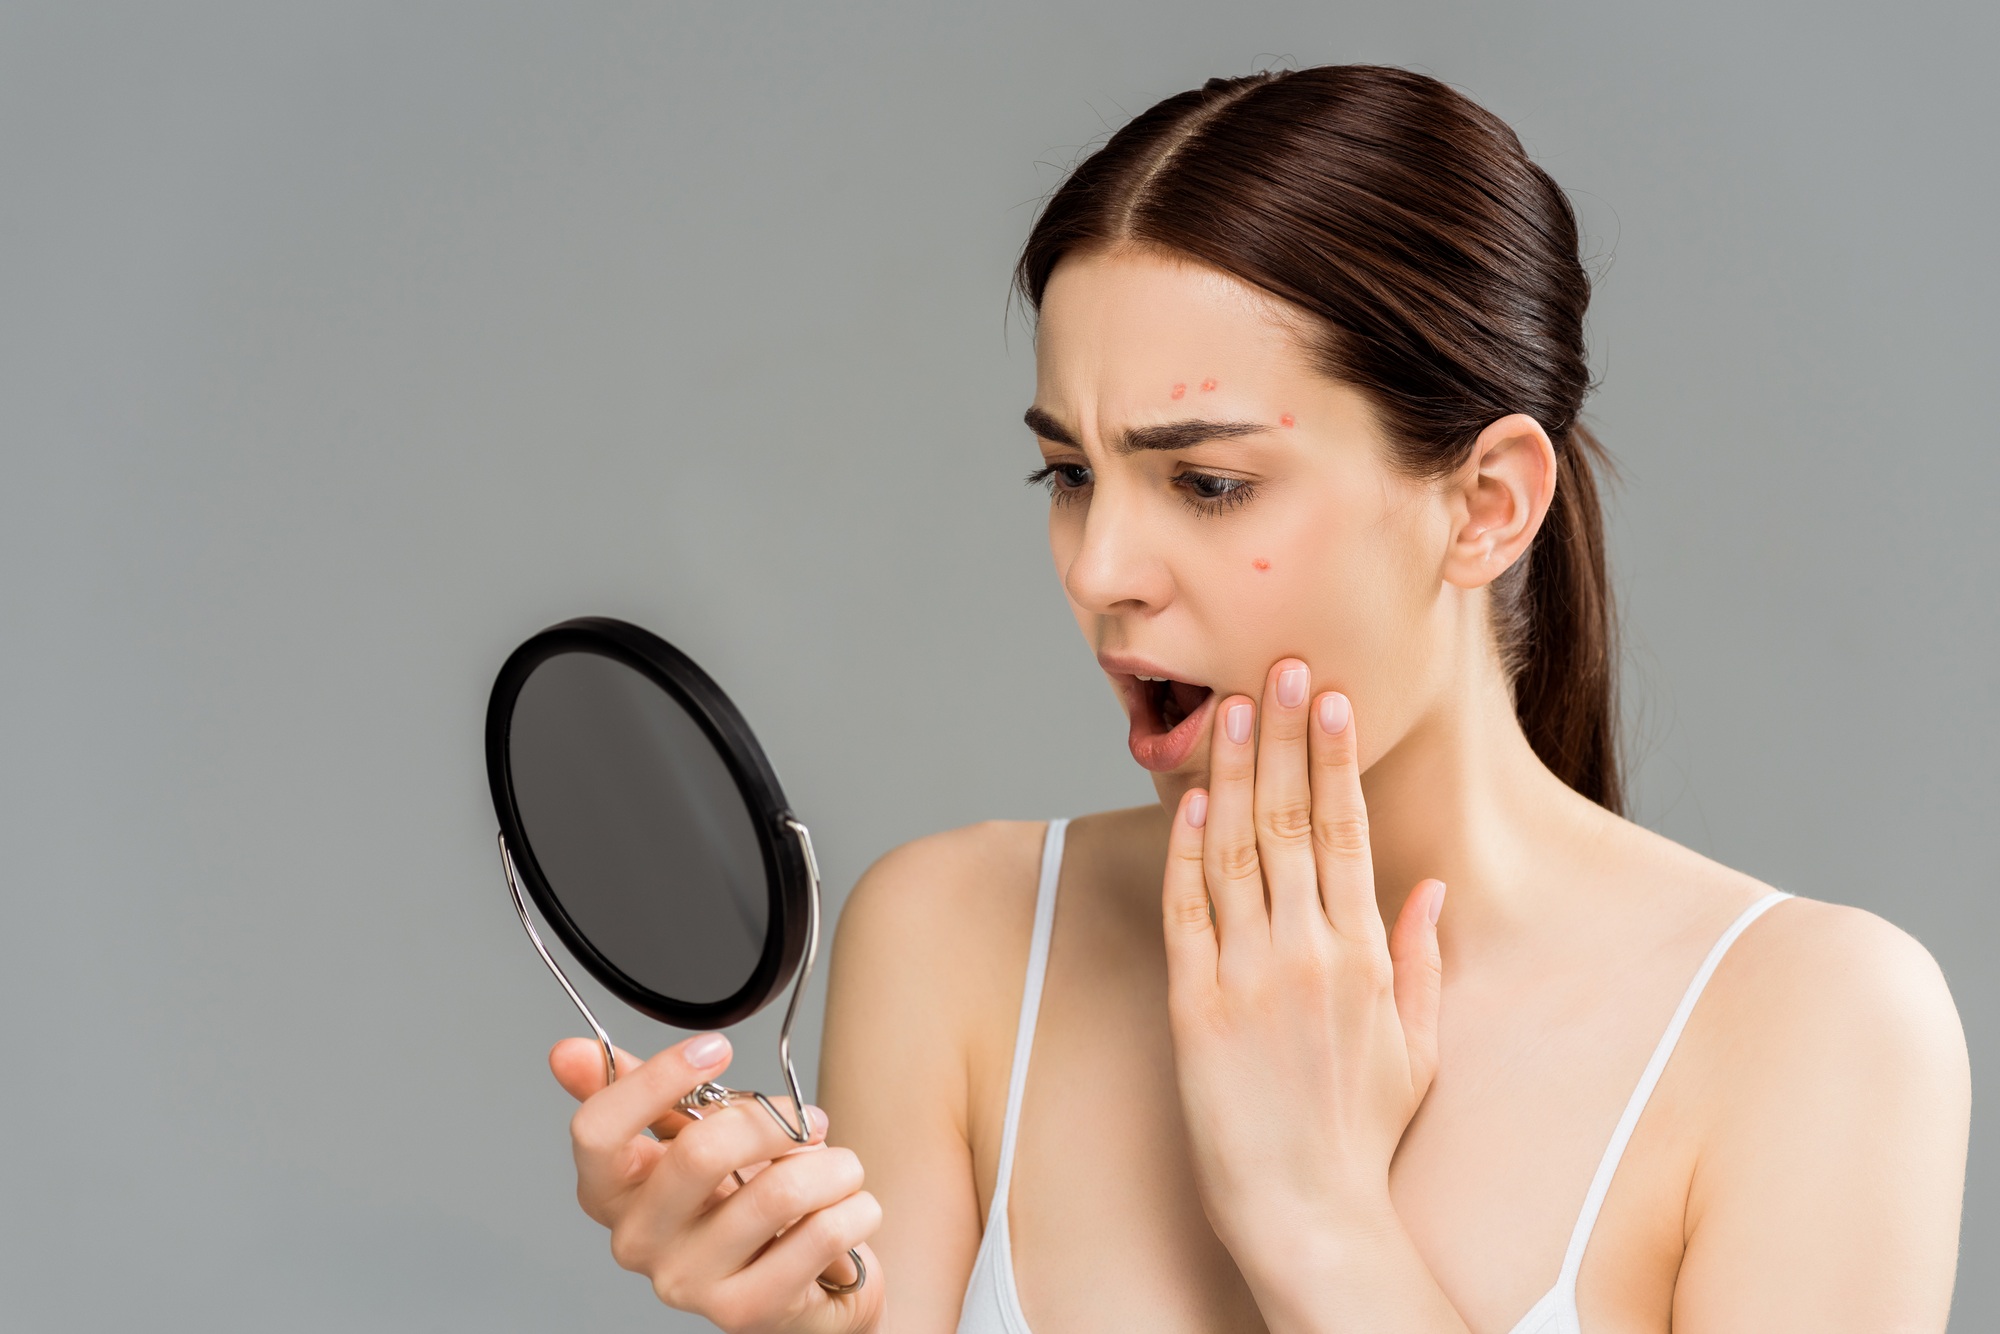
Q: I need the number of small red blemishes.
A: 4